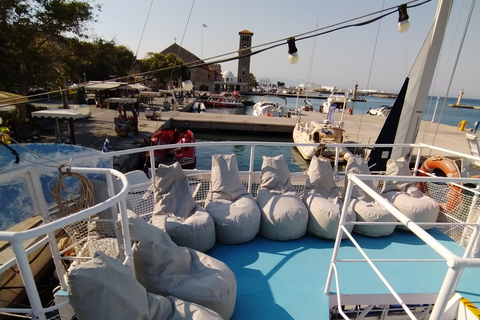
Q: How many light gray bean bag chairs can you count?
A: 8